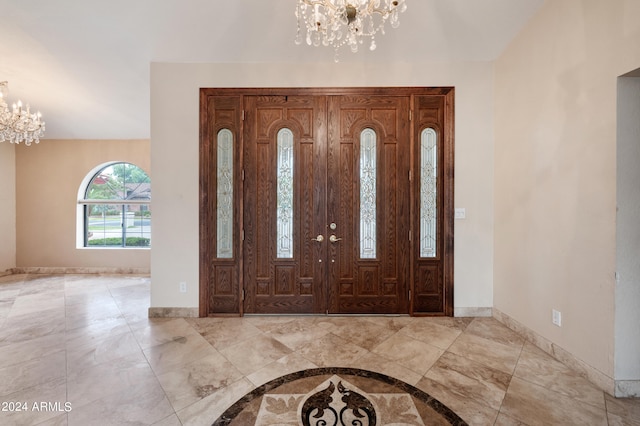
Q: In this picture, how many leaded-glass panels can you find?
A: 4